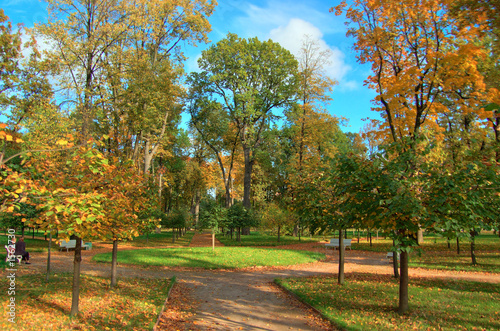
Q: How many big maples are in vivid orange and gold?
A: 1